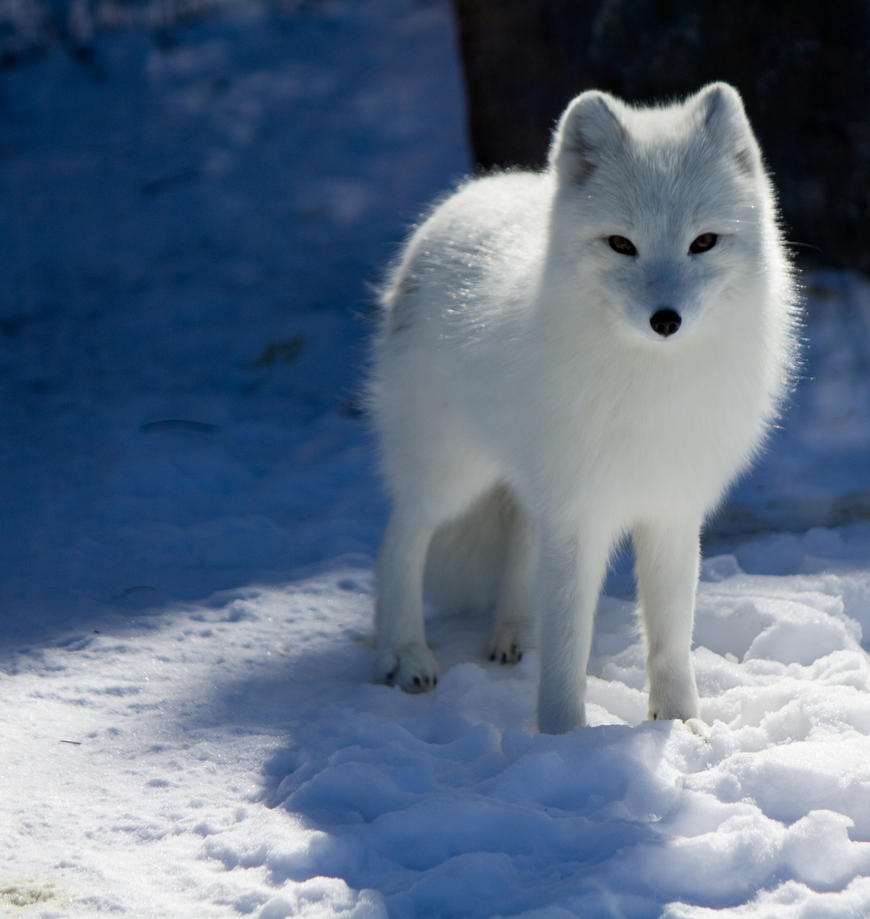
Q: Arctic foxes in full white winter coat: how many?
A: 1